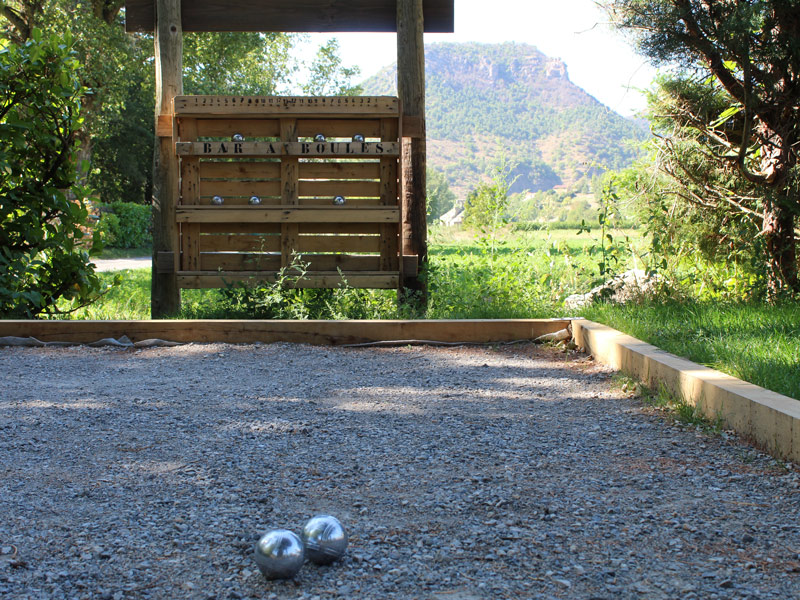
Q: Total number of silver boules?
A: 8